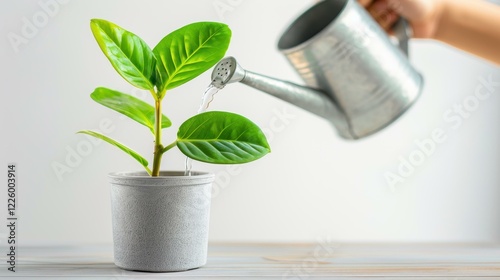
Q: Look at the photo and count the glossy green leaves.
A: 5